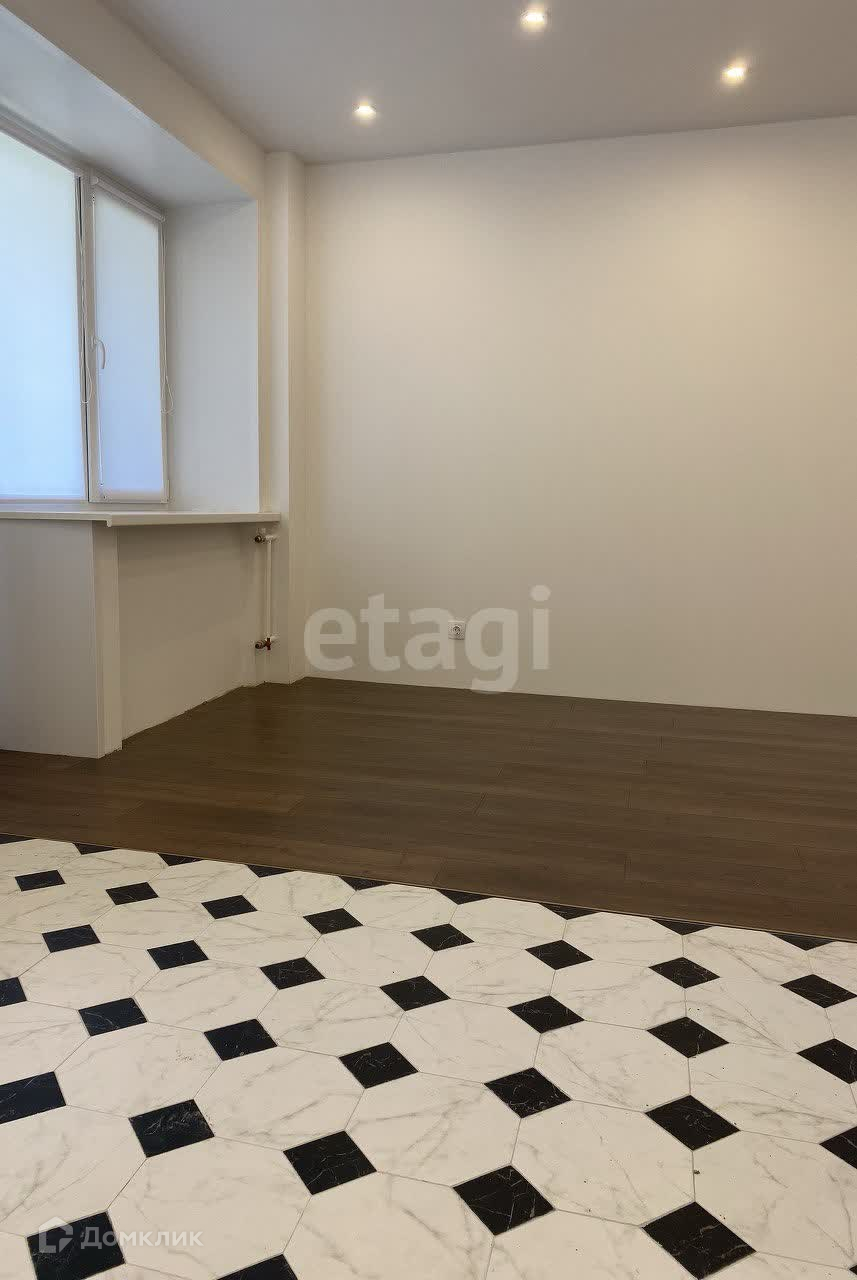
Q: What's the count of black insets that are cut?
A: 9